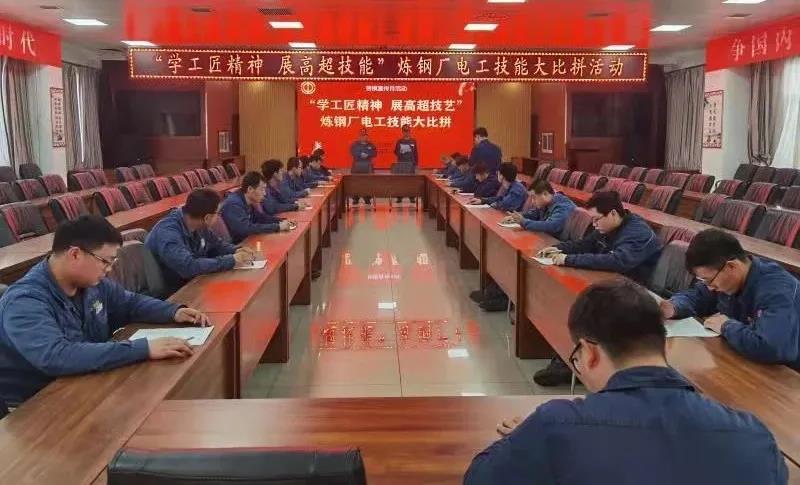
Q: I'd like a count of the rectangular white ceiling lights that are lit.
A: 10